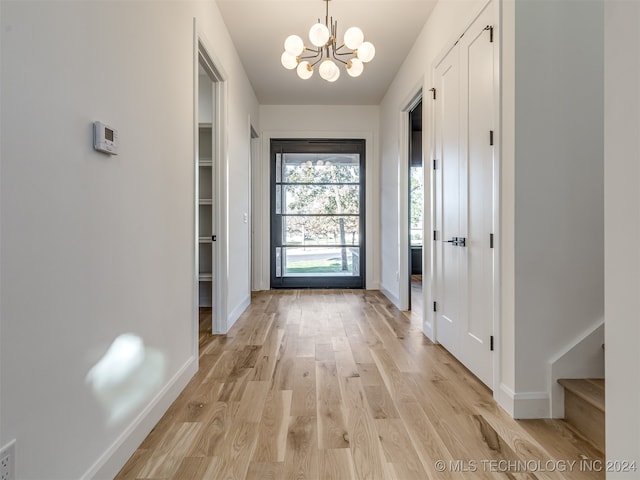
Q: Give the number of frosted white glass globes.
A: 9